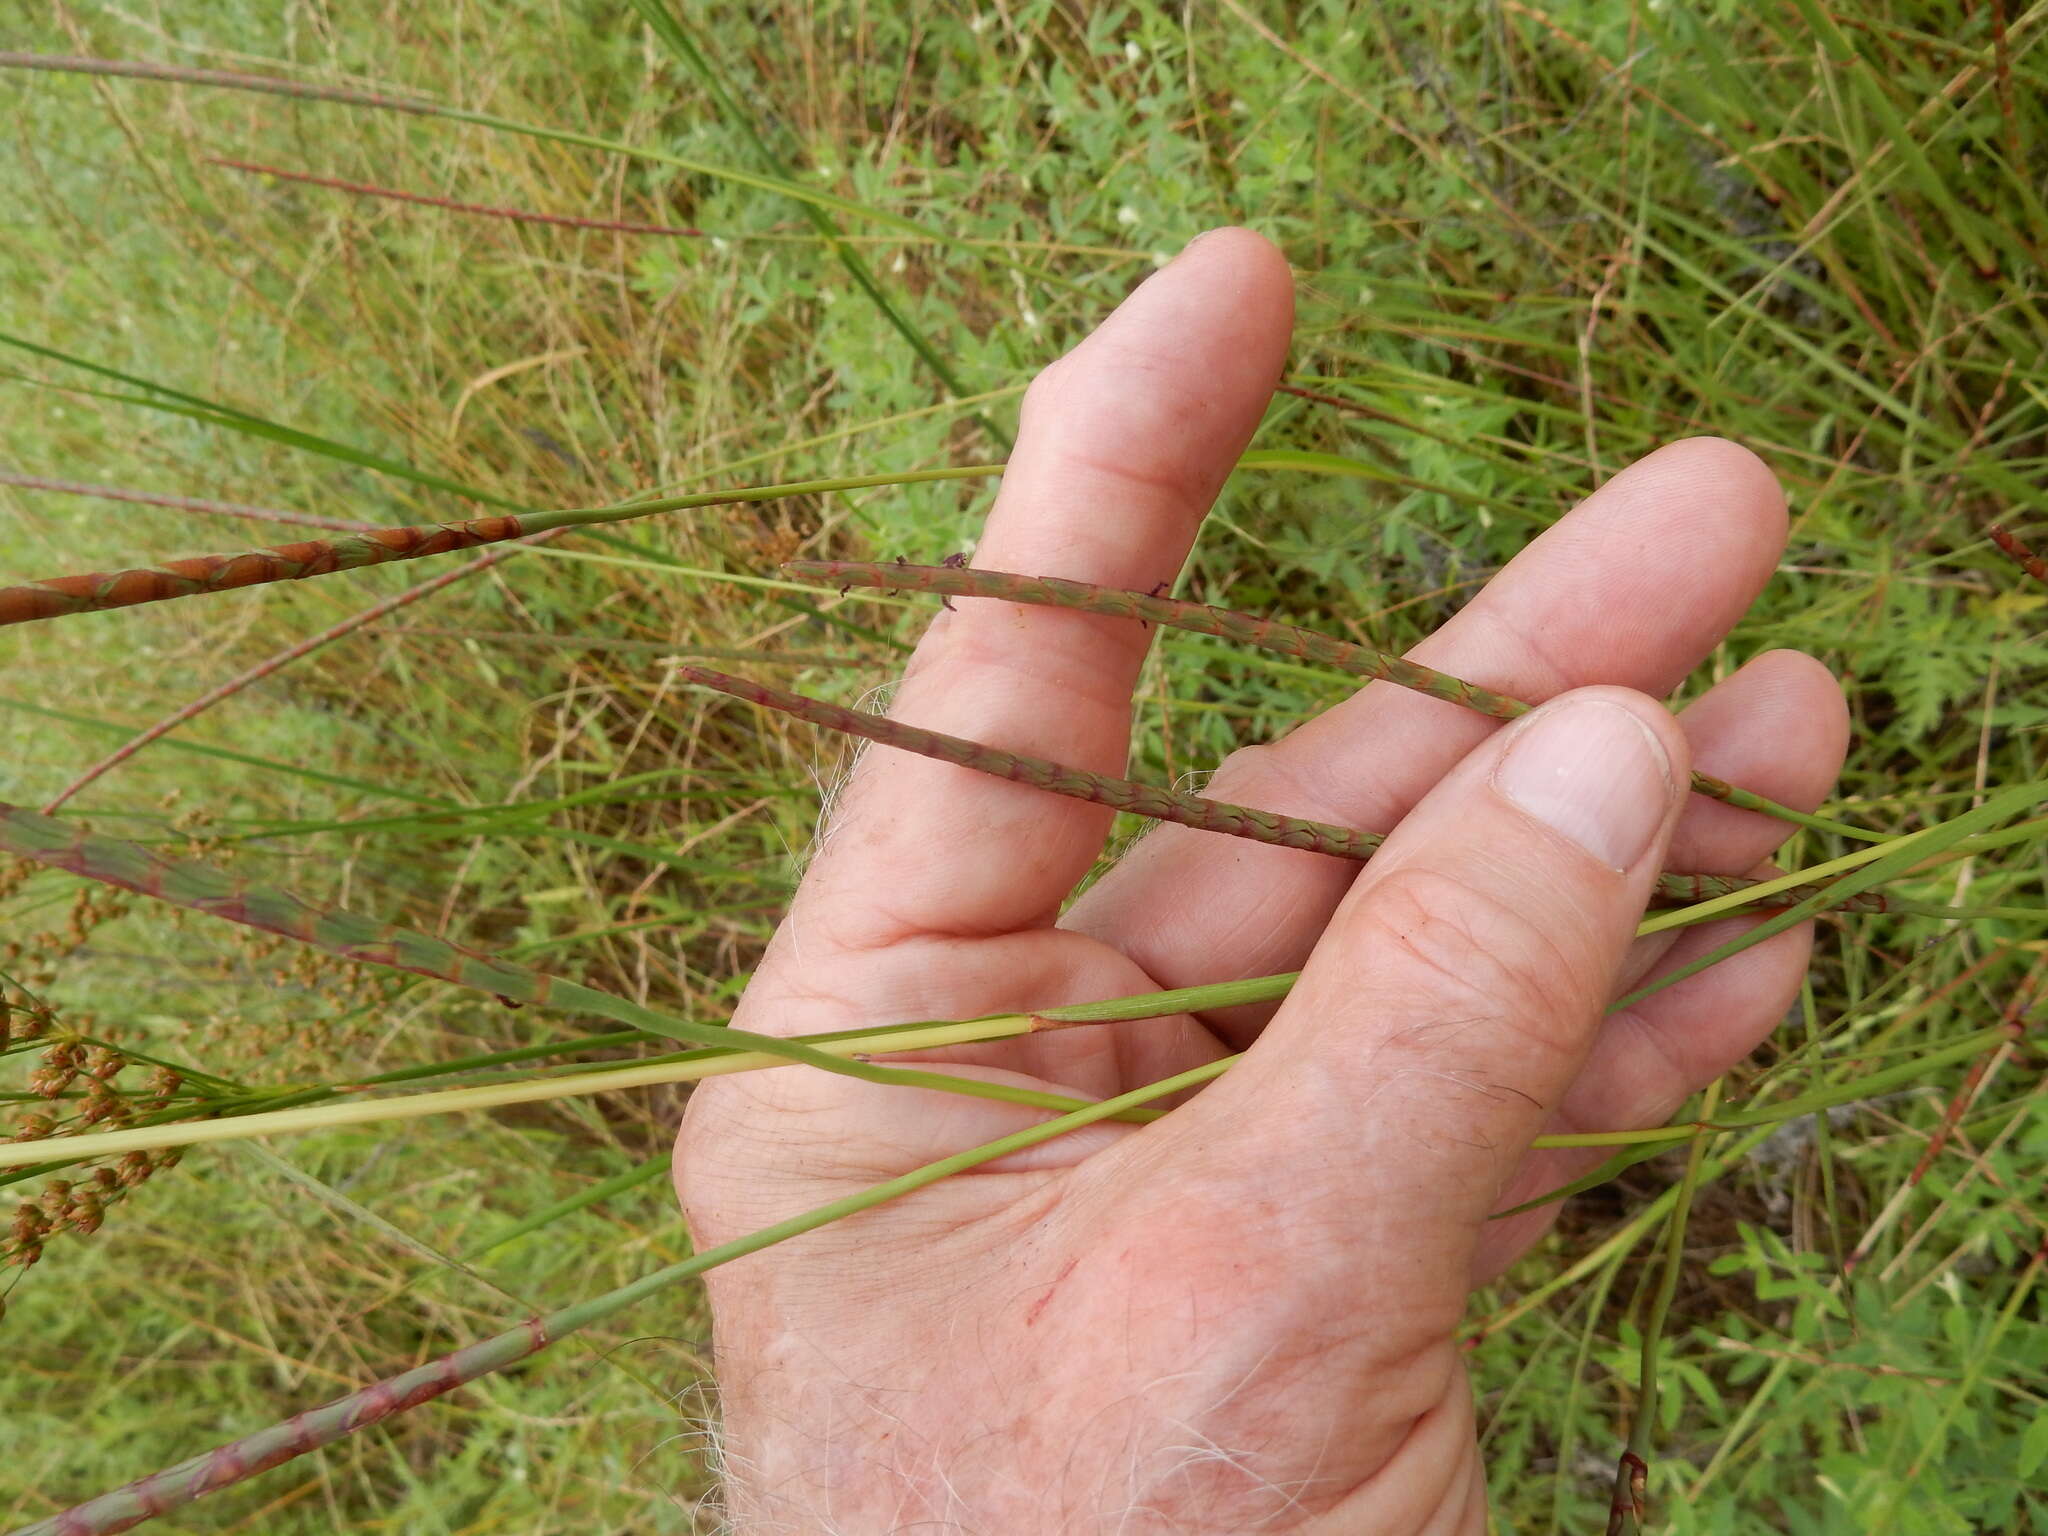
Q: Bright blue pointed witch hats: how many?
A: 0